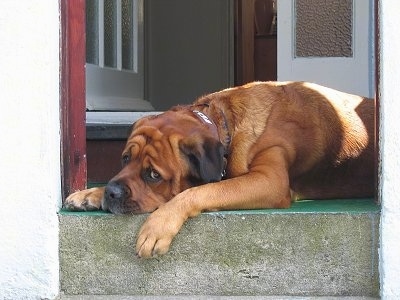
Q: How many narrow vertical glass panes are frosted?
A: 3